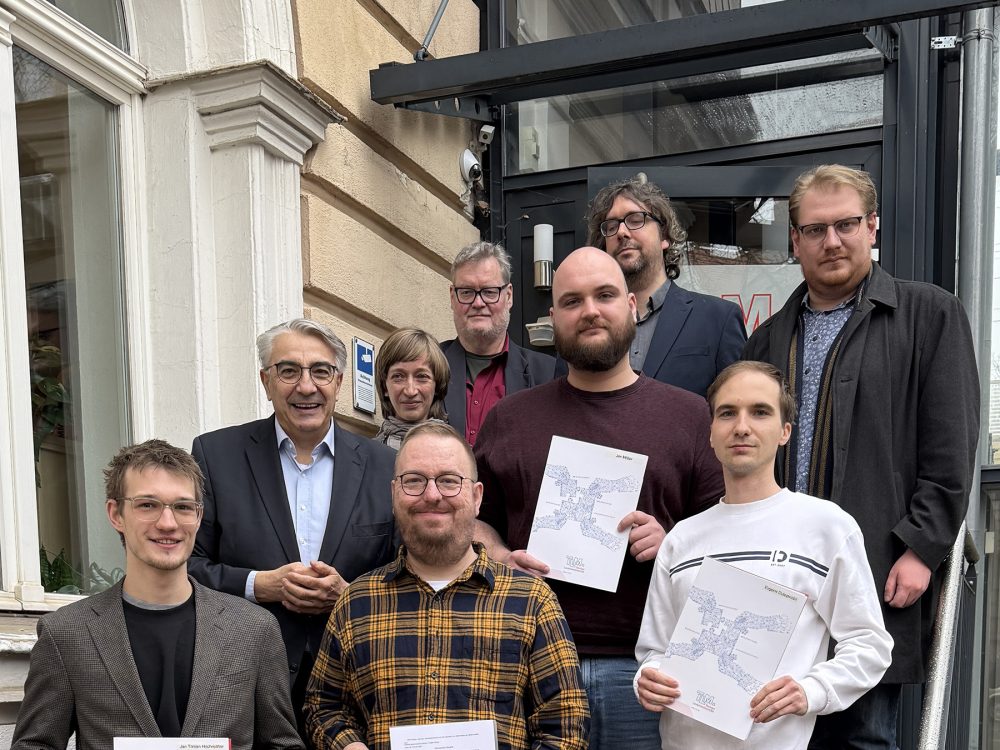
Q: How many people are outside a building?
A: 9